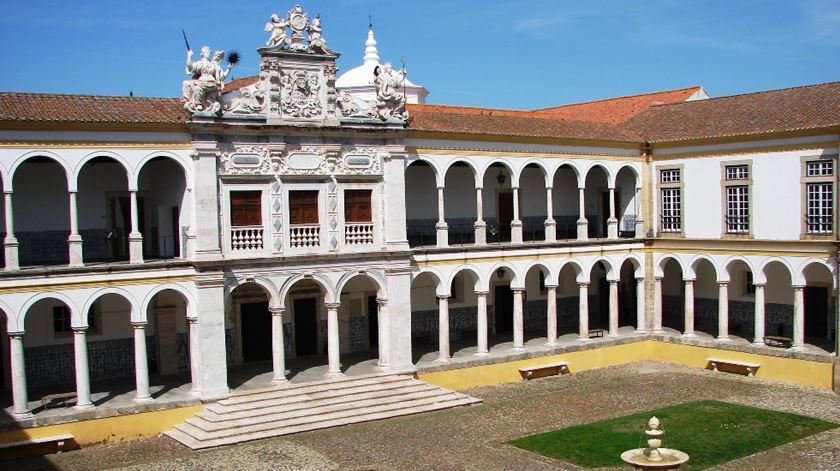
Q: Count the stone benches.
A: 3